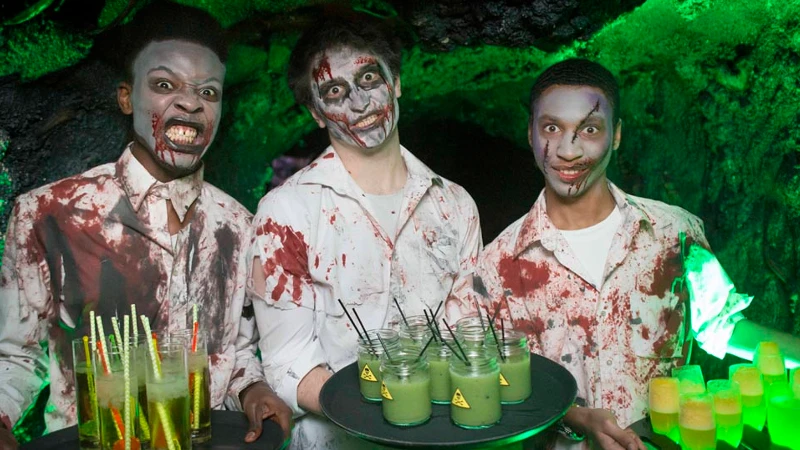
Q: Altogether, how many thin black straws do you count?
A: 14